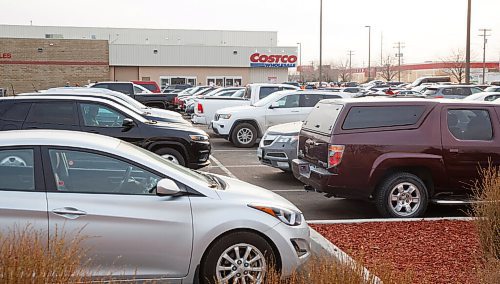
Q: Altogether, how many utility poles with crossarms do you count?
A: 3